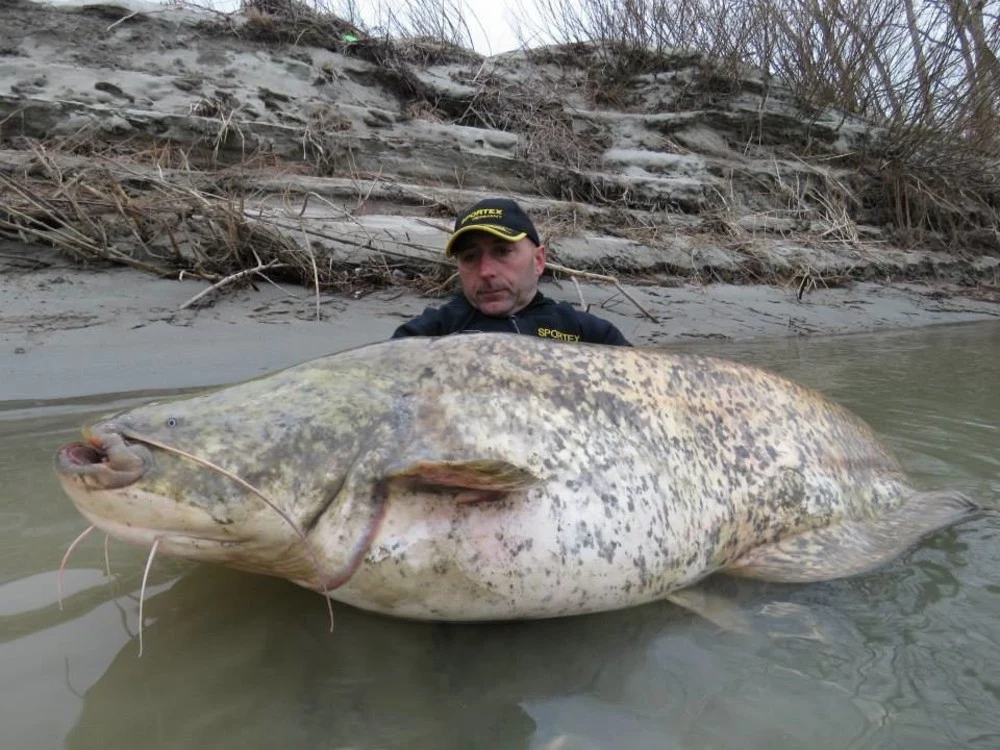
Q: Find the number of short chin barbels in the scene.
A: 3